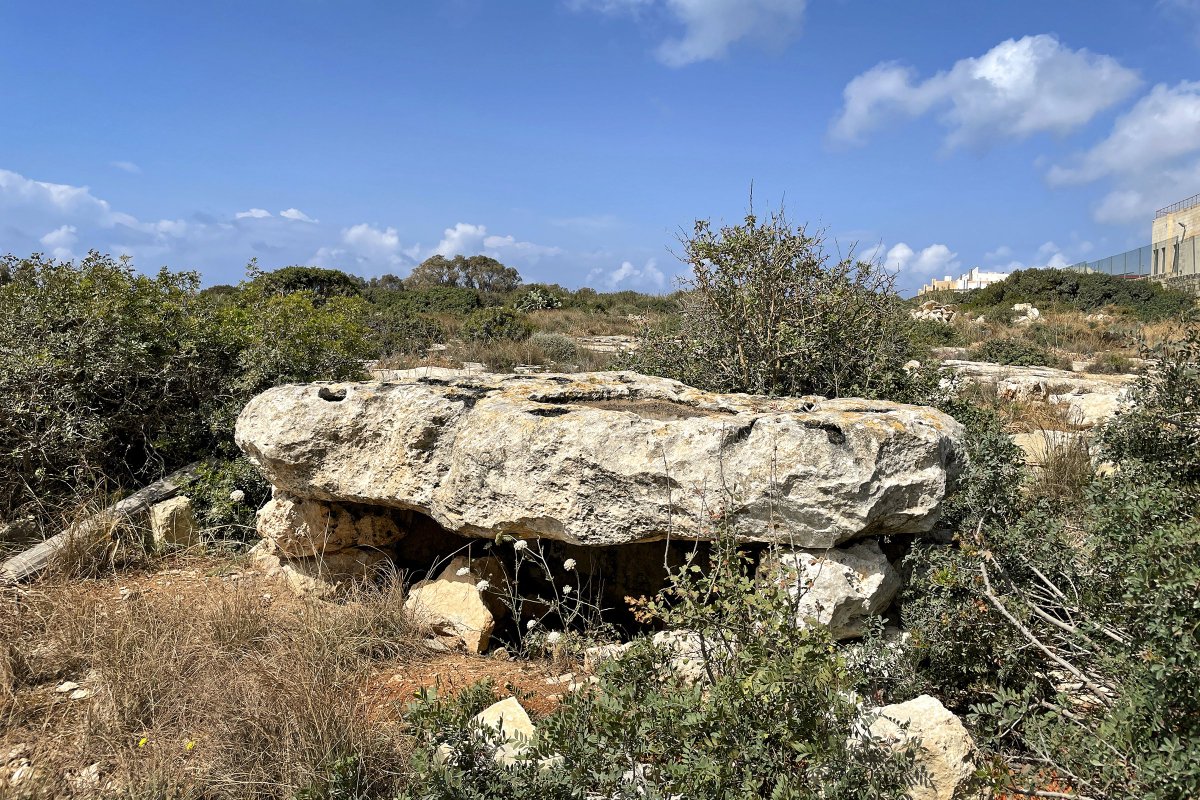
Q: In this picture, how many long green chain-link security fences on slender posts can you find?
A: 1